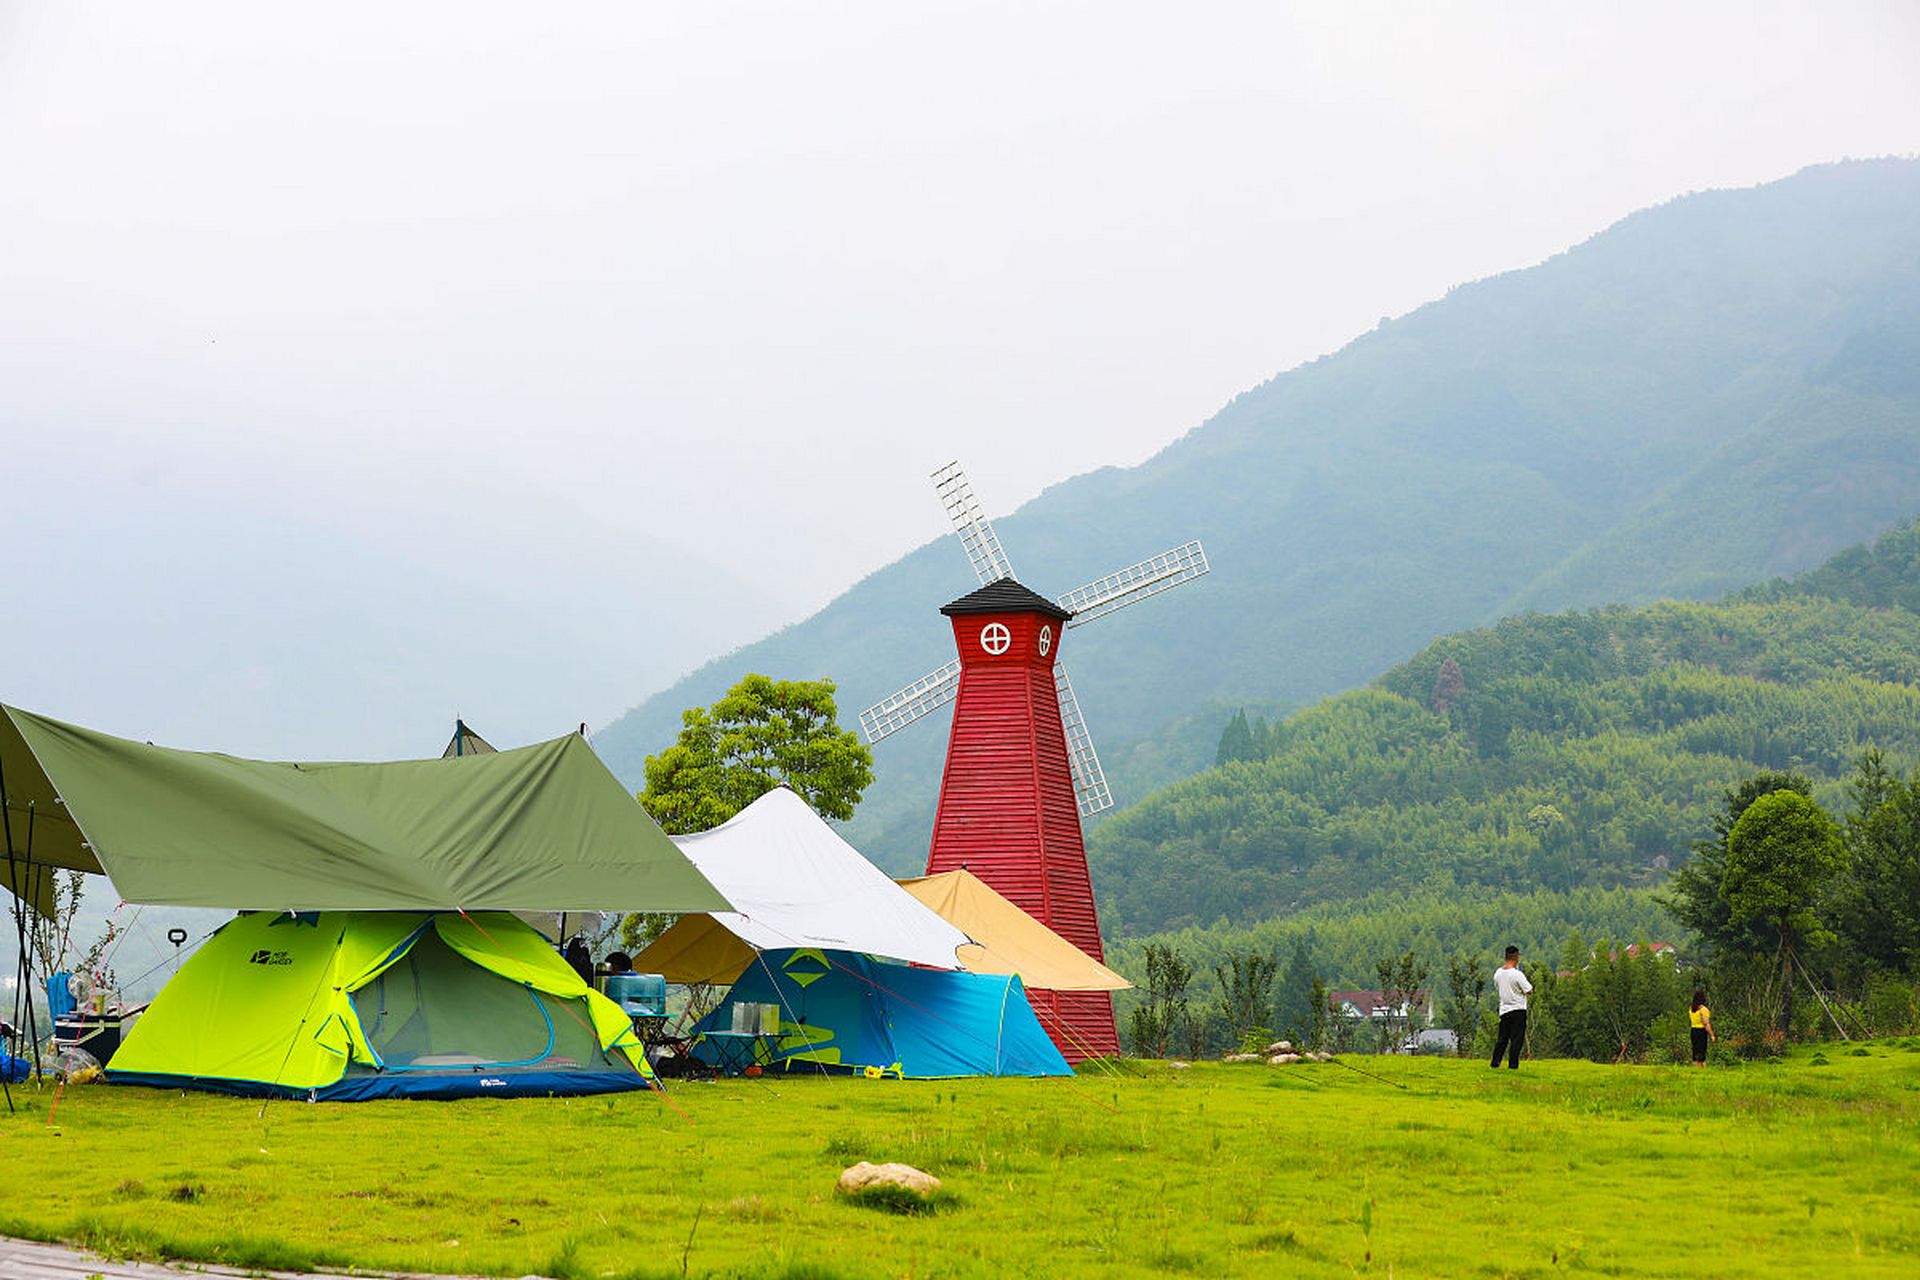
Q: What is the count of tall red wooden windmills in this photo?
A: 1